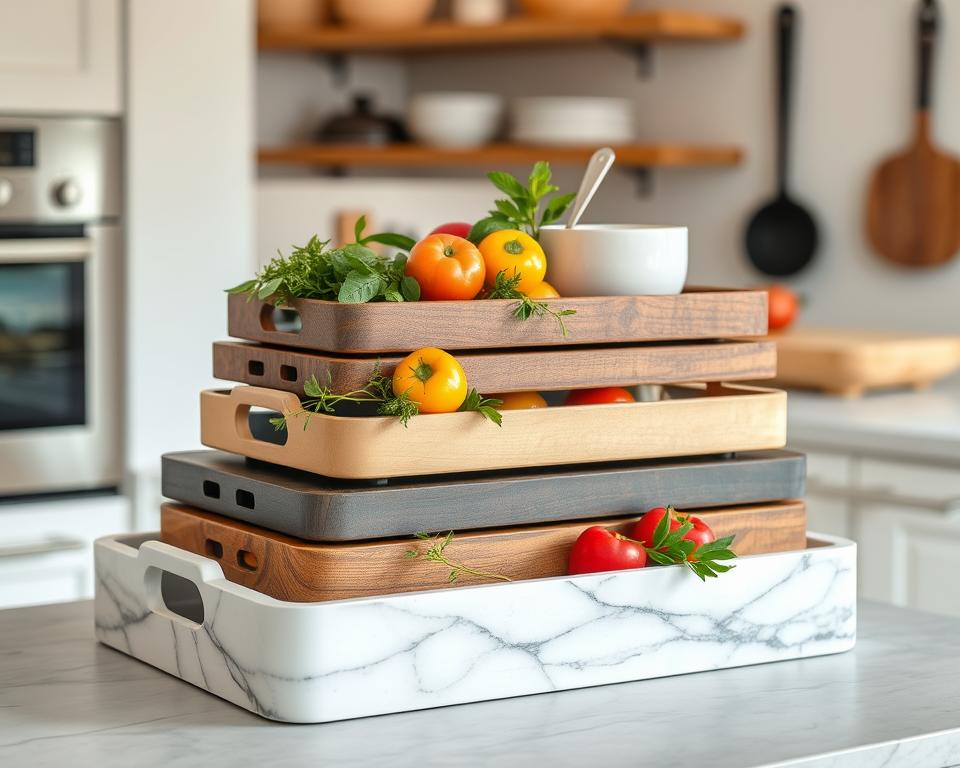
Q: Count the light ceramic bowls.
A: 2